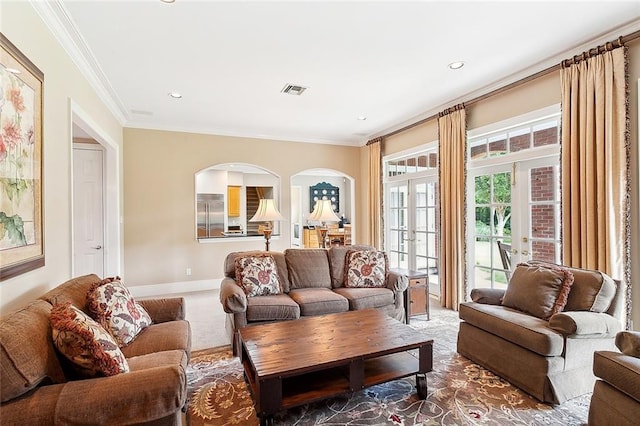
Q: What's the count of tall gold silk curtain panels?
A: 3